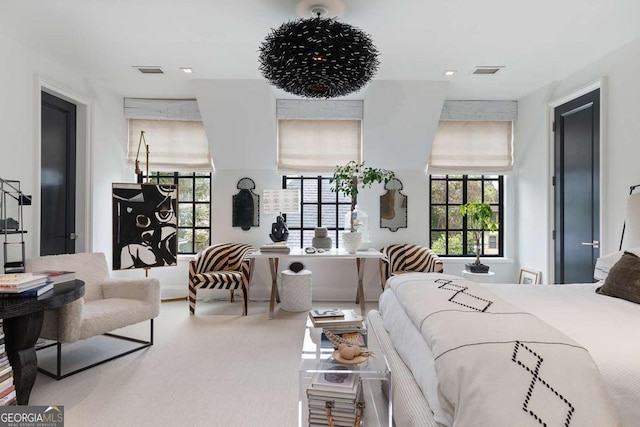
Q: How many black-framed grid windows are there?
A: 3